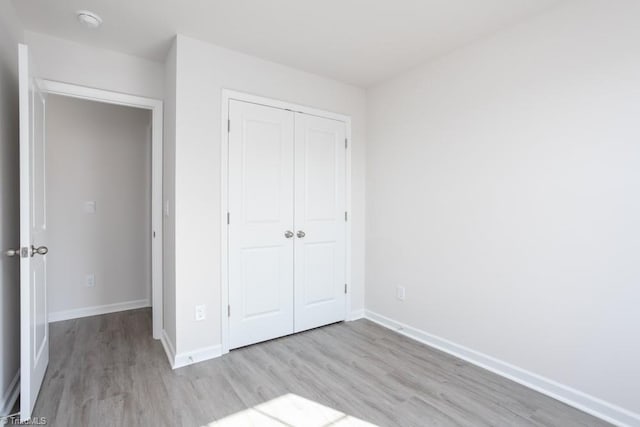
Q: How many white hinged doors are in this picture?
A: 3